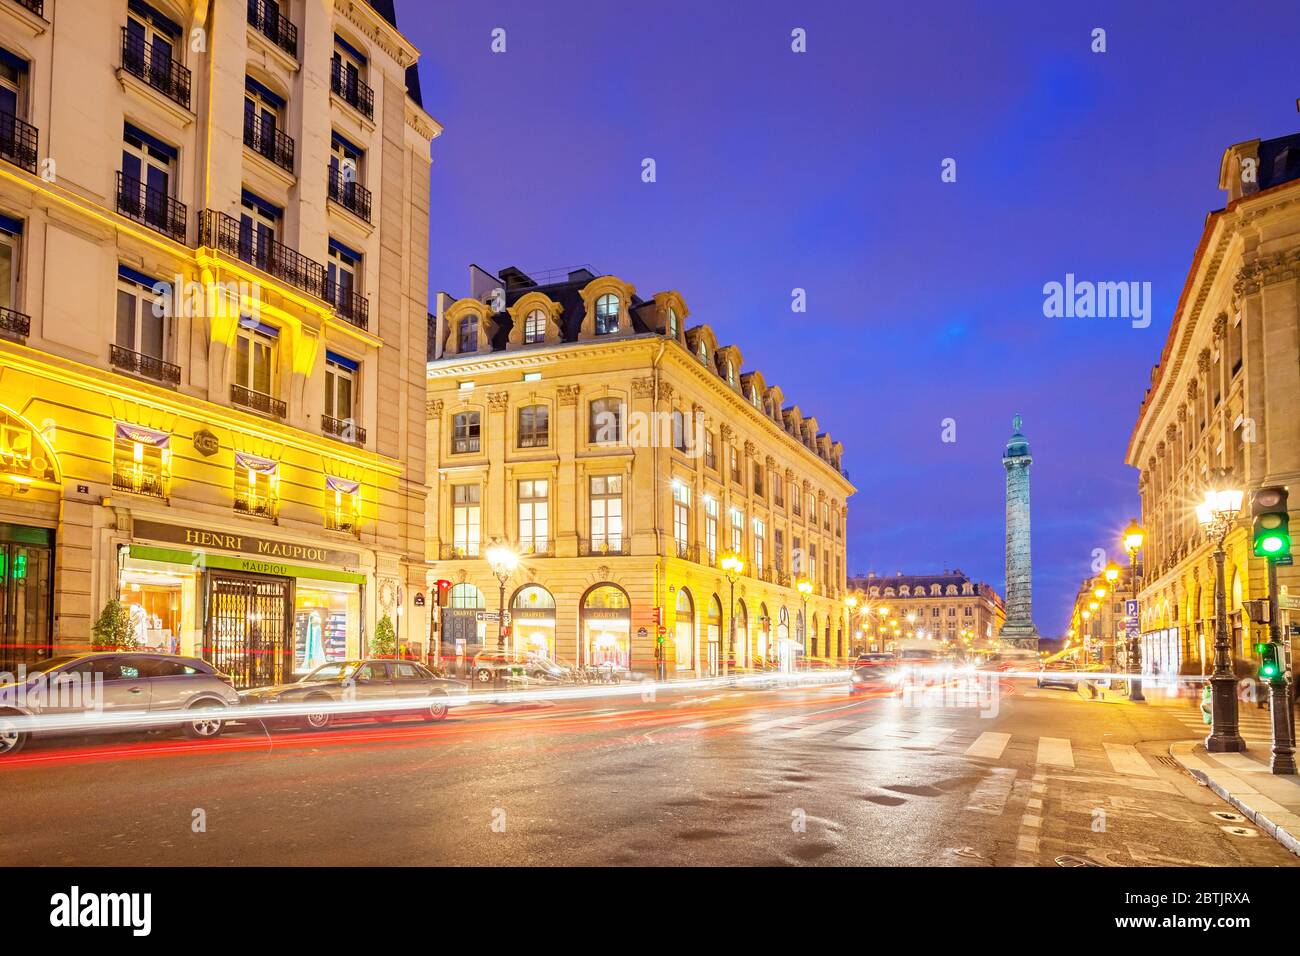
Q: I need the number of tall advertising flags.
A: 0